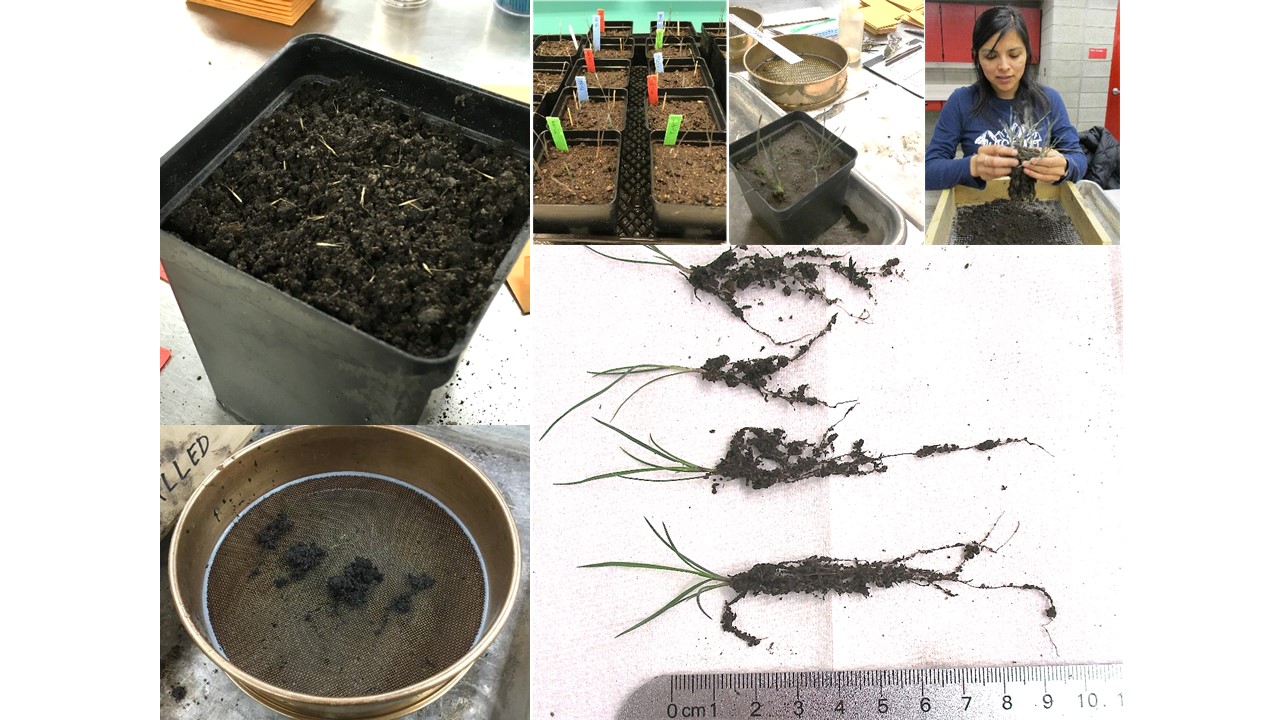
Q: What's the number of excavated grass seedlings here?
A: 4